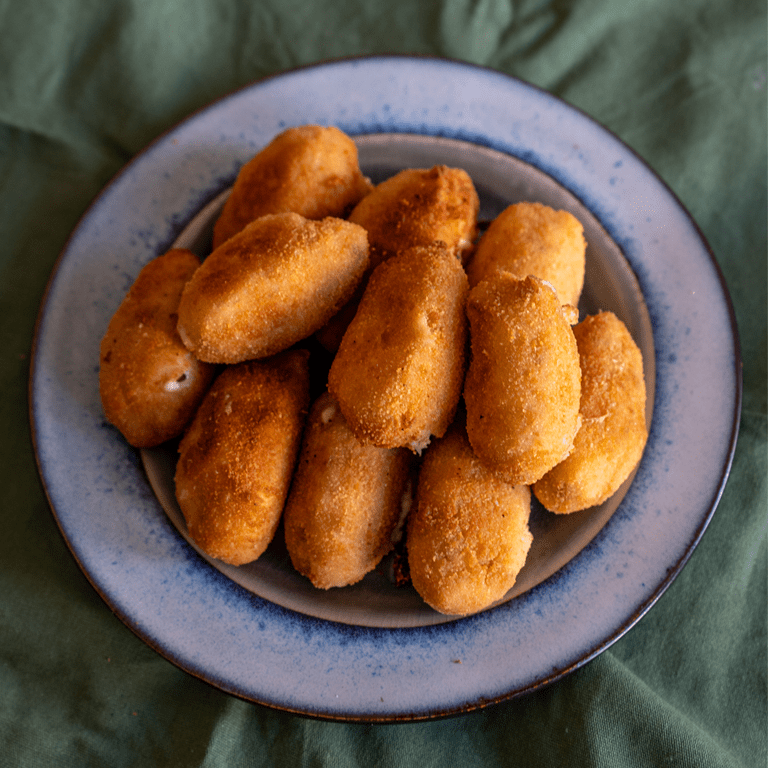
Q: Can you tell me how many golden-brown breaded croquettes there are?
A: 11